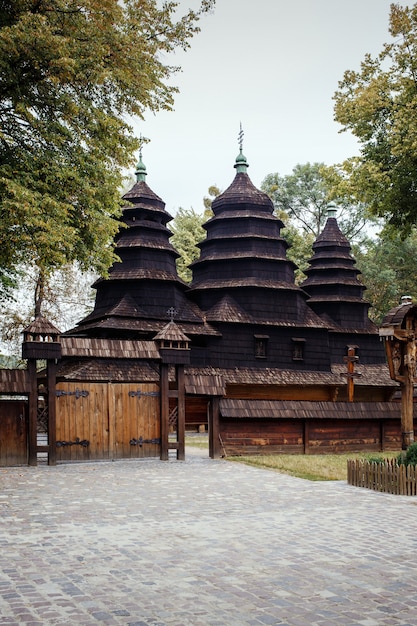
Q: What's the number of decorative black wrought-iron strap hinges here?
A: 4